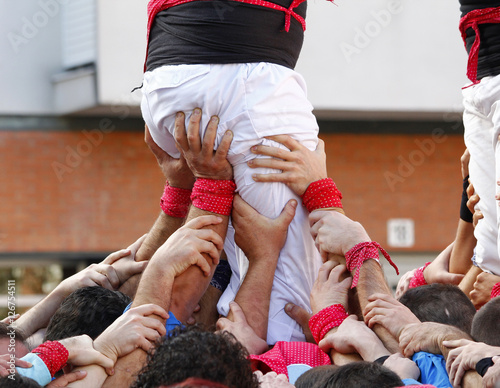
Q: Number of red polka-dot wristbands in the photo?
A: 8